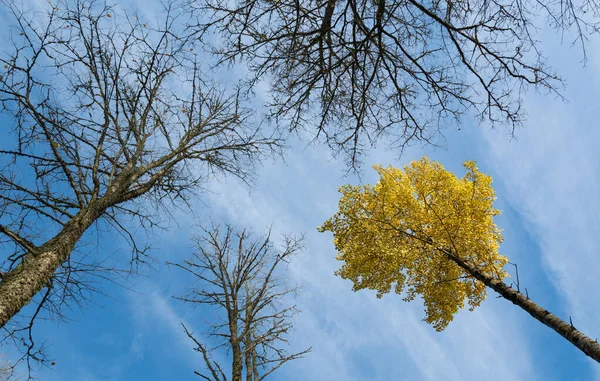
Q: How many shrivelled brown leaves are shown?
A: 0